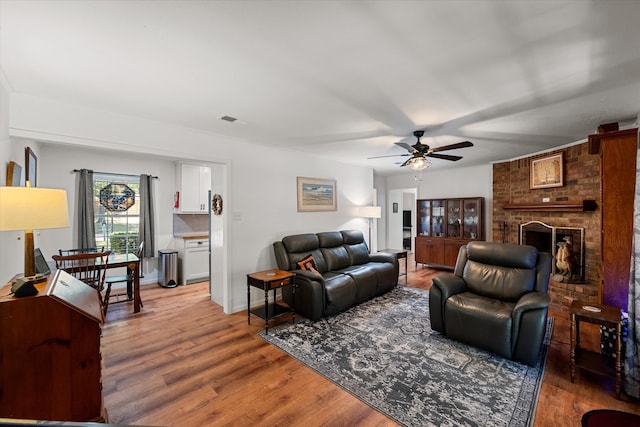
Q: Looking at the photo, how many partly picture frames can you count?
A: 2